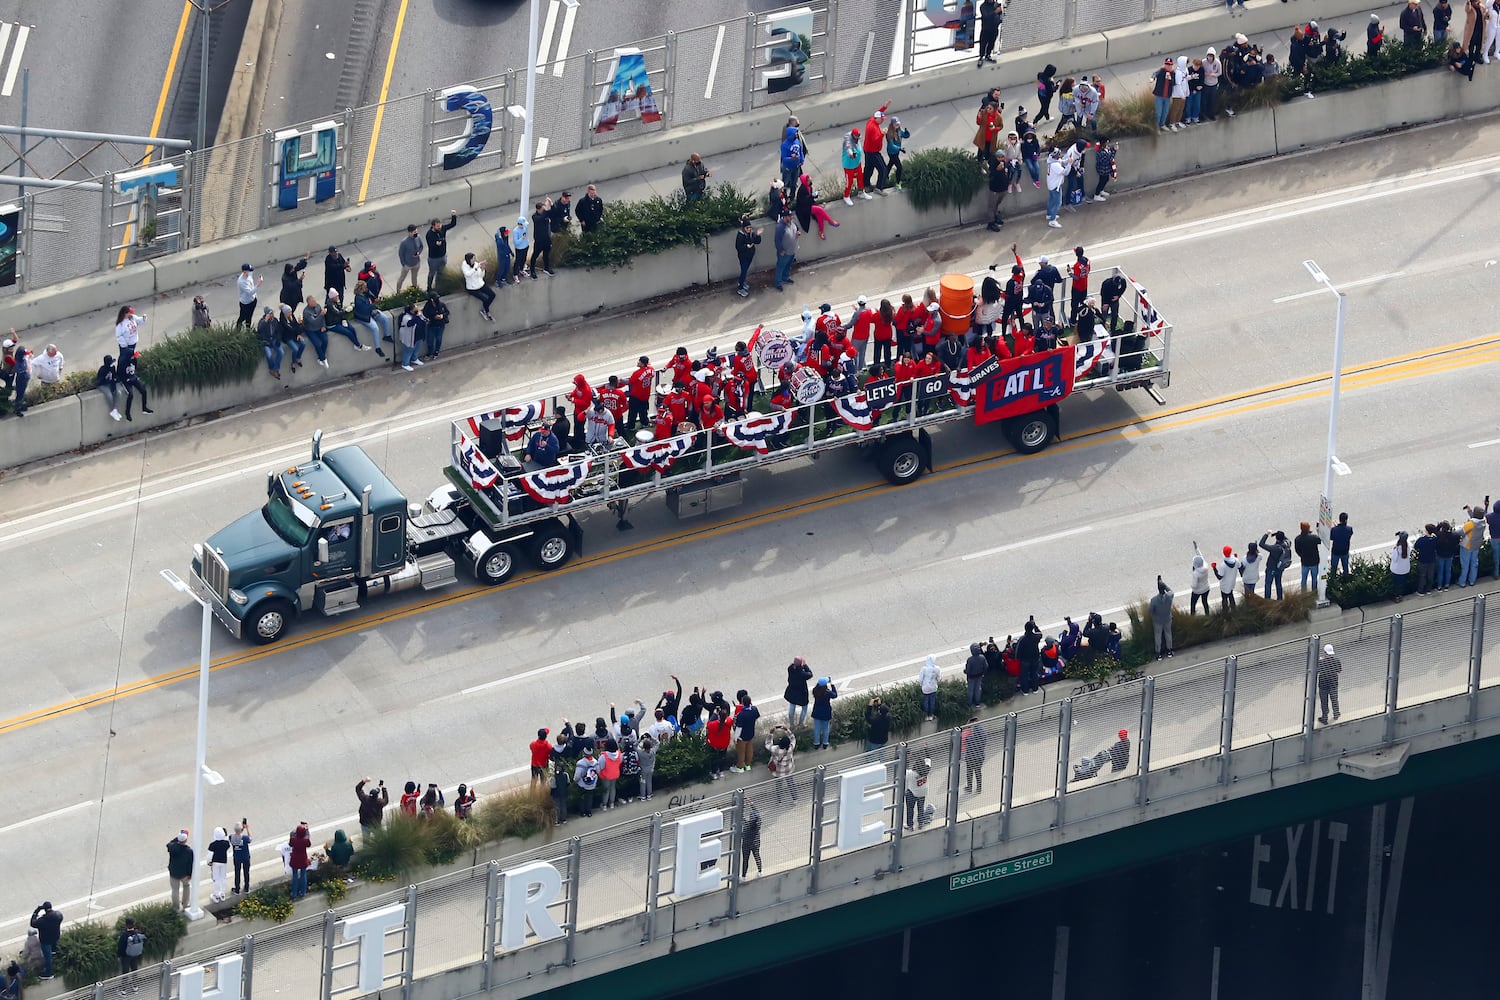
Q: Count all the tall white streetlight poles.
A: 3